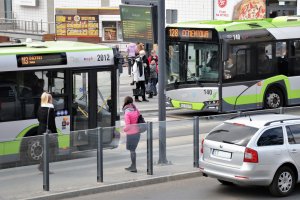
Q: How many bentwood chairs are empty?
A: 0